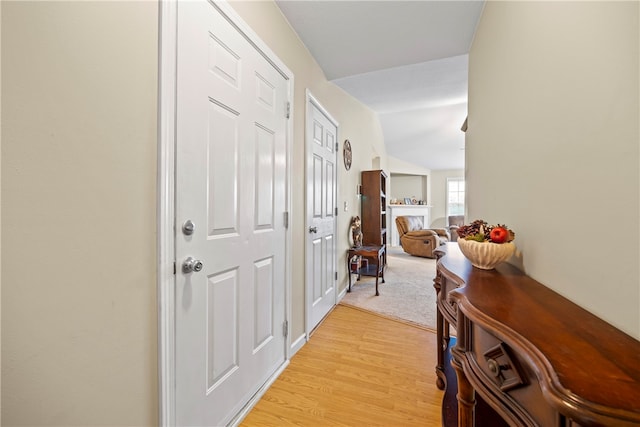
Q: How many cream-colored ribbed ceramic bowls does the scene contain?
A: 1